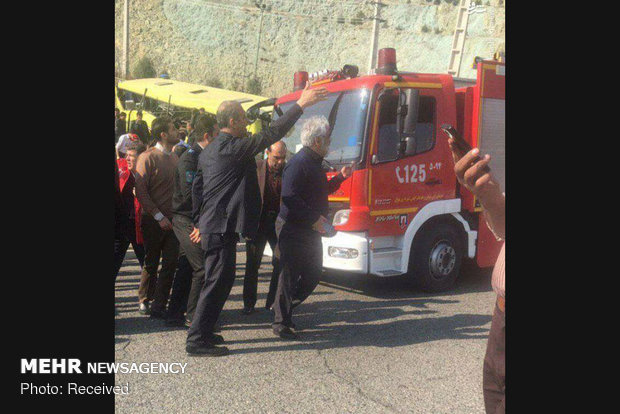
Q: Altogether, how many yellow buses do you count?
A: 1